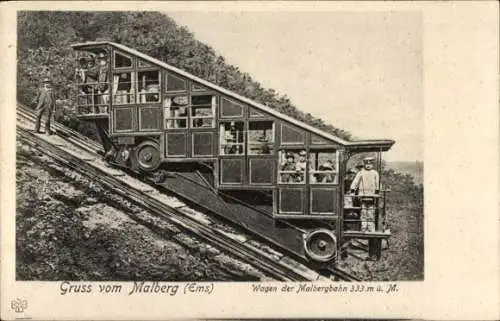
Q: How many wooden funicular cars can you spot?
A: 1